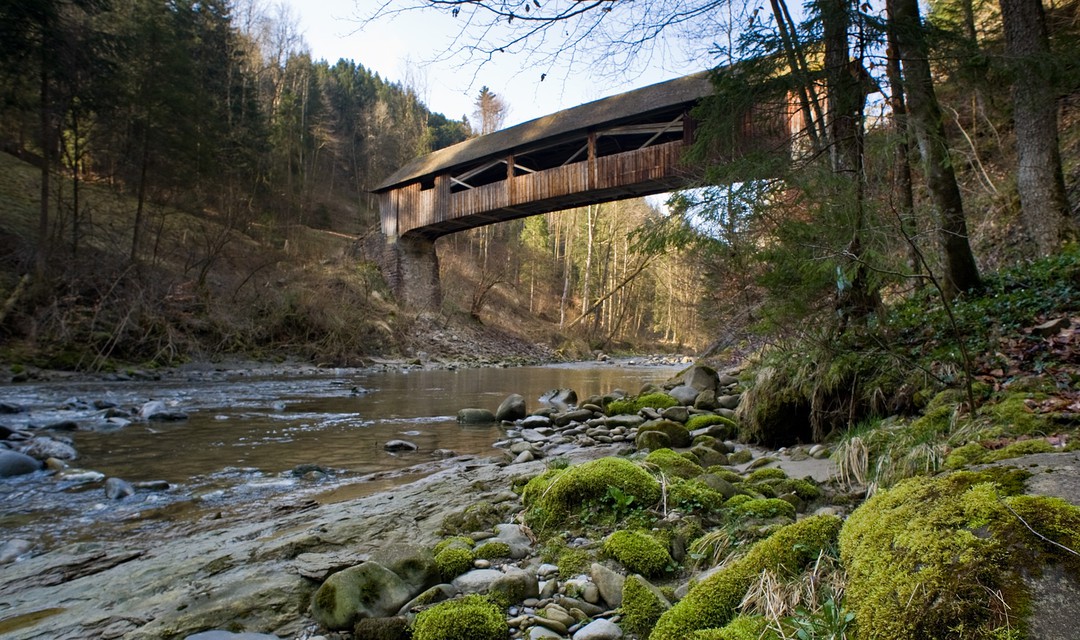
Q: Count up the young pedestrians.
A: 0